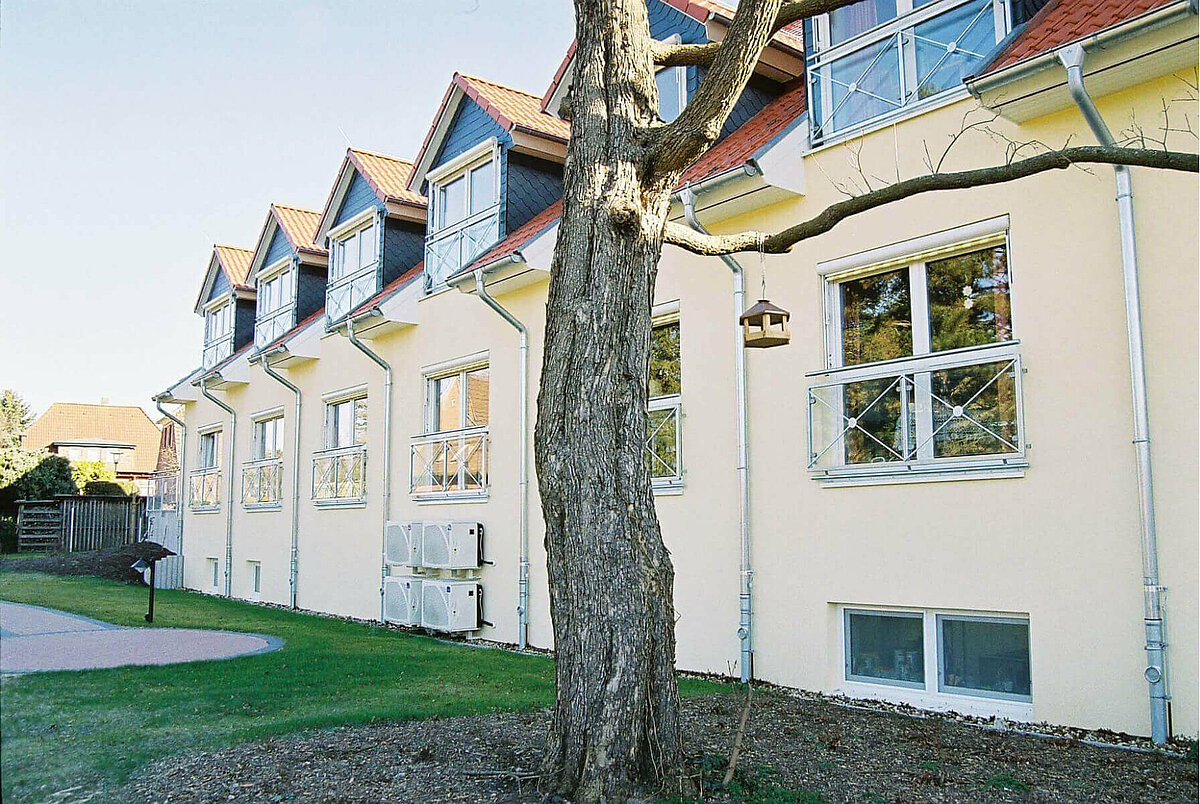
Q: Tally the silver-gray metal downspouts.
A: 7